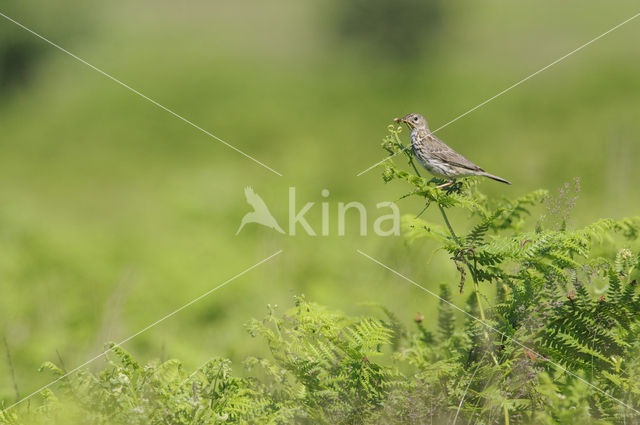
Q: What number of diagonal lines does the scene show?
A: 4